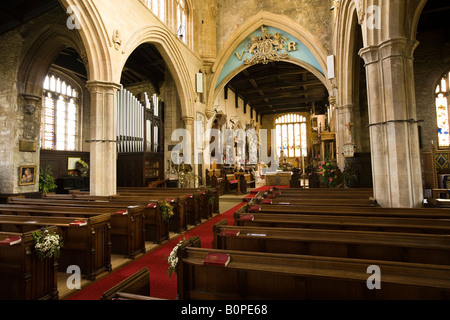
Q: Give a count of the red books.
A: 14